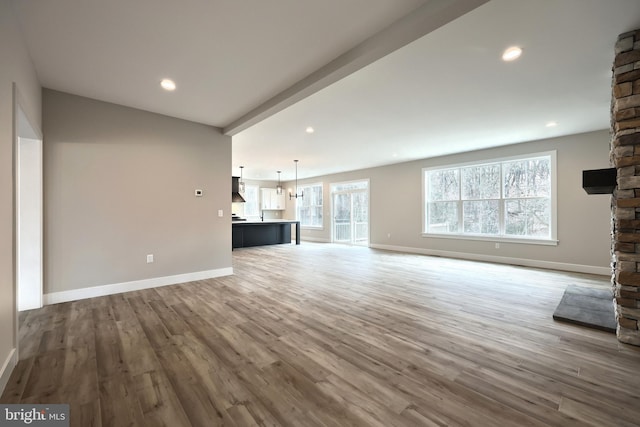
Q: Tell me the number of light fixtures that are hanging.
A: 3